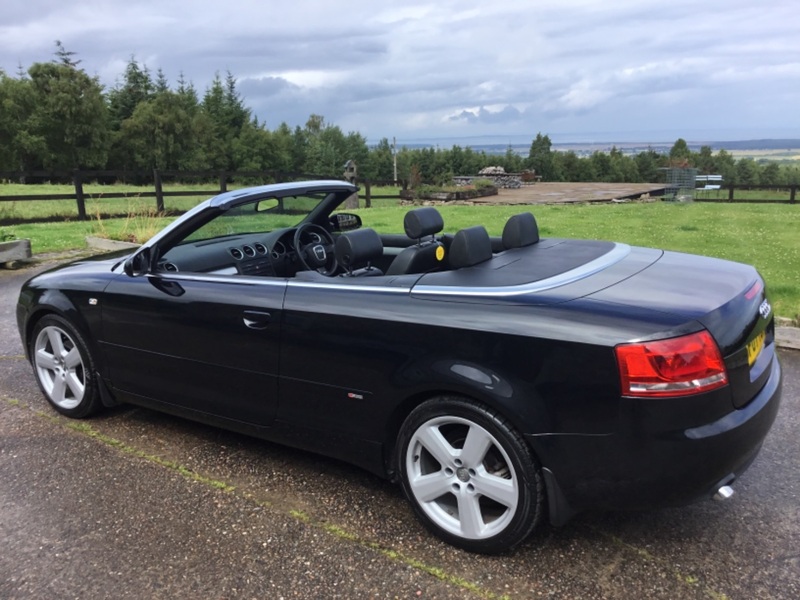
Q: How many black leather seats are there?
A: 4